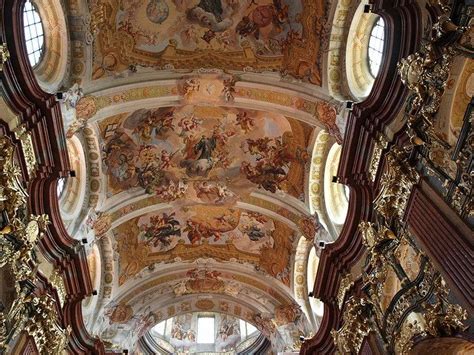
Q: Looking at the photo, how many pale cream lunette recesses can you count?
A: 6